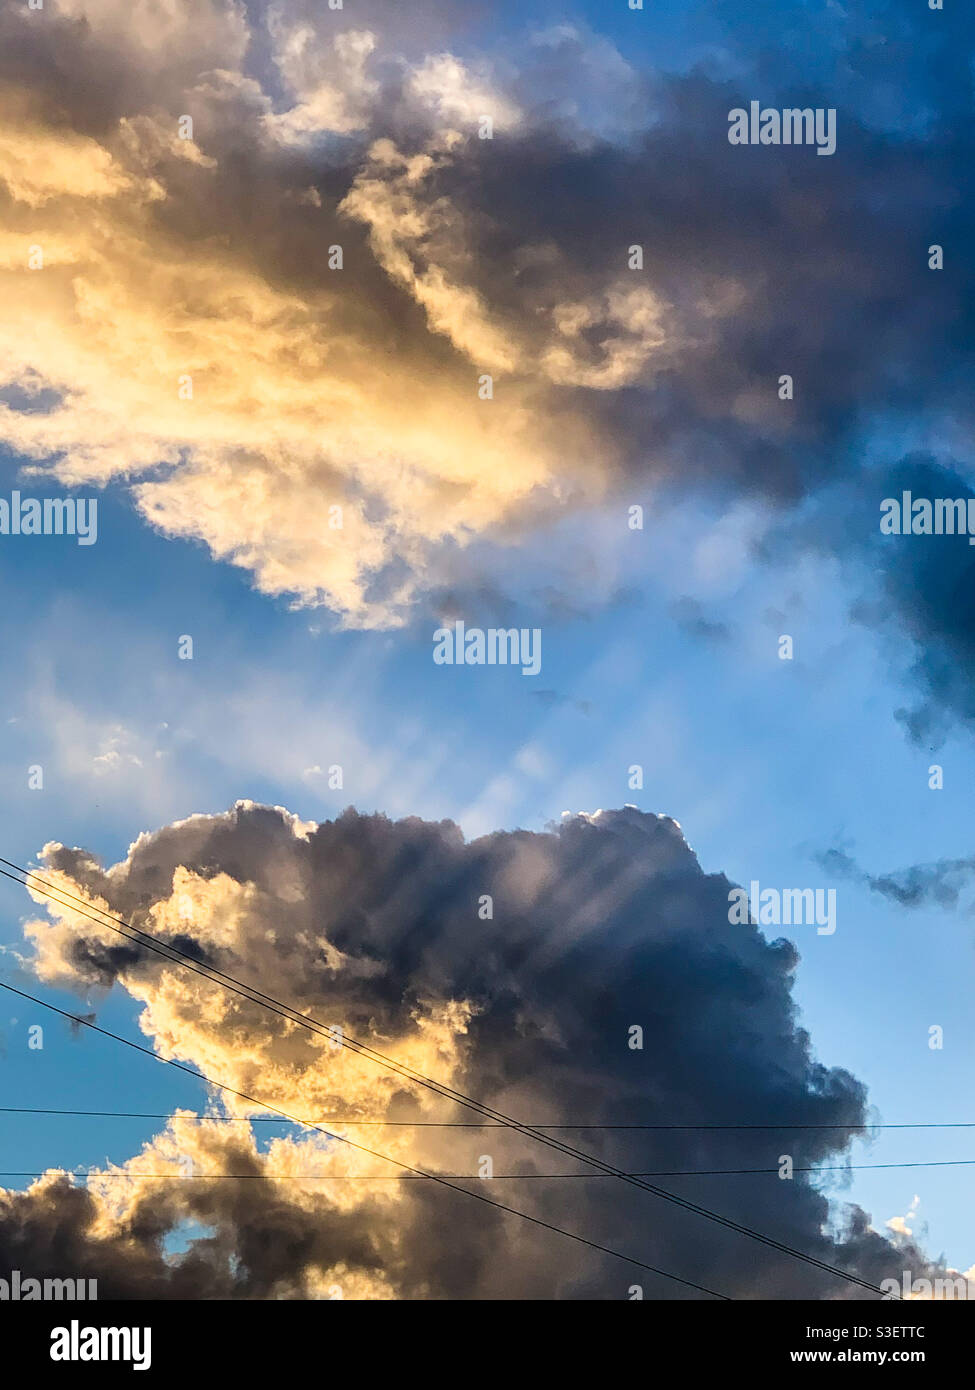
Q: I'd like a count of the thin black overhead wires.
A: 5